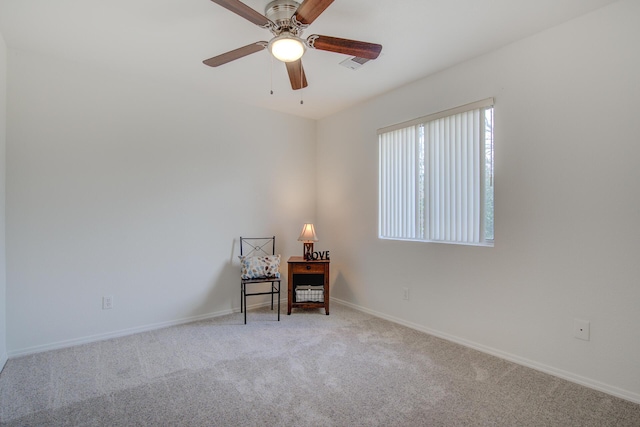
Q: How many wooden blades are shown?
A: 5